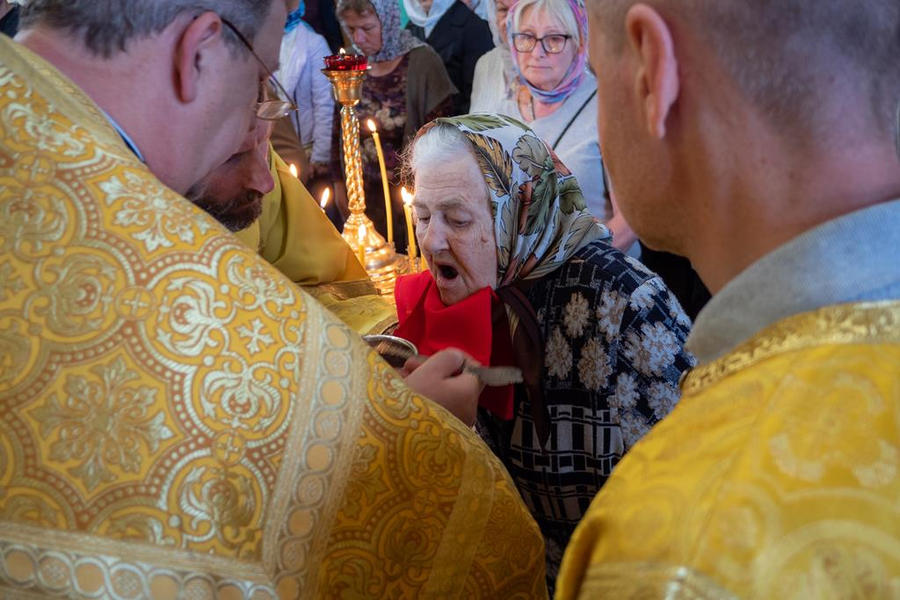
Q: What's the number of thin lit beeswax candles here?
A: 5